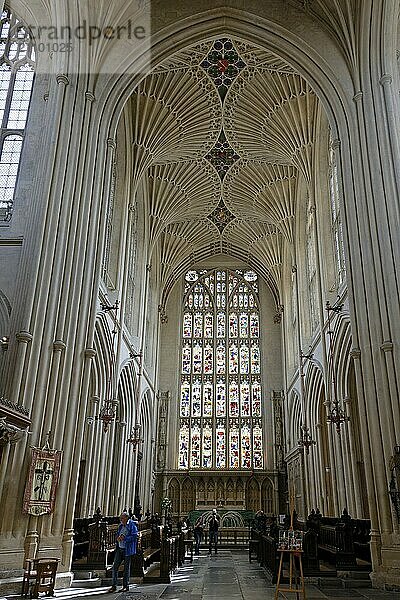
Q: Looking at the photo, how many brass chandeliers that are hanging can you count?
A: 4